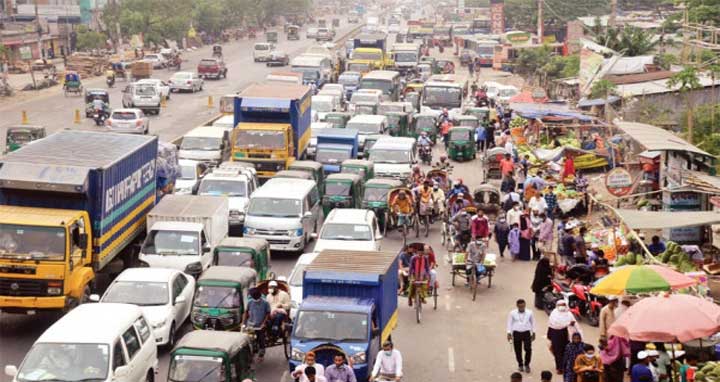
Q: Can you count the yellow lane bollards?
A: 4